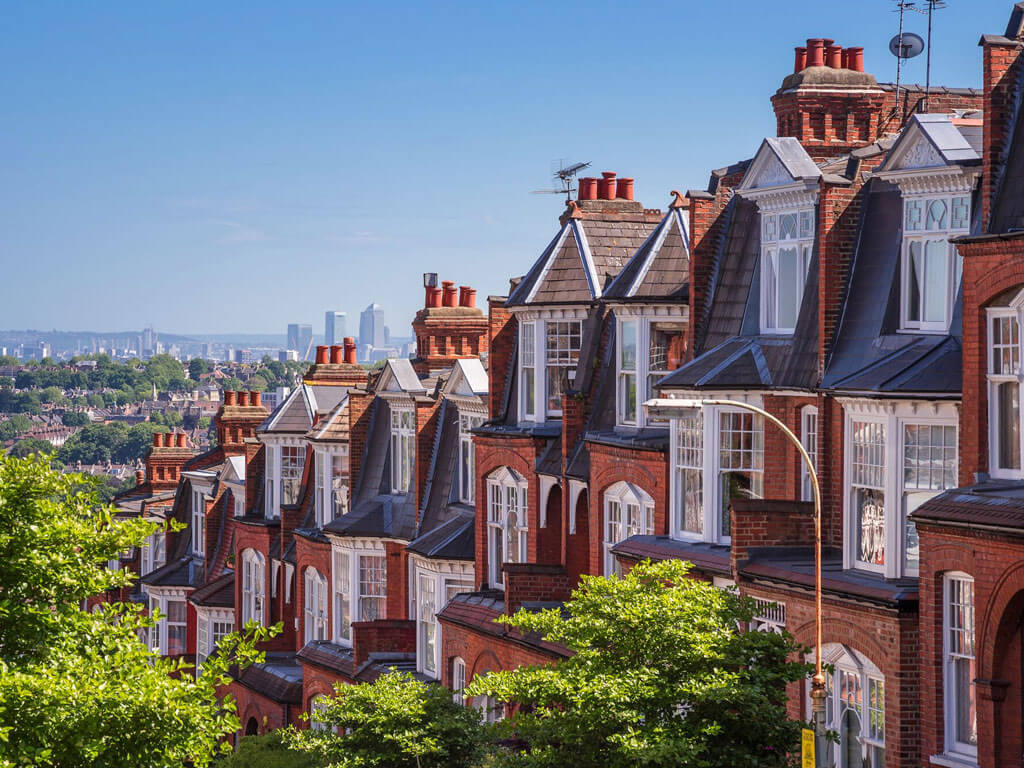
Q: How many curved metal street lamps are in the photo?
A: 1